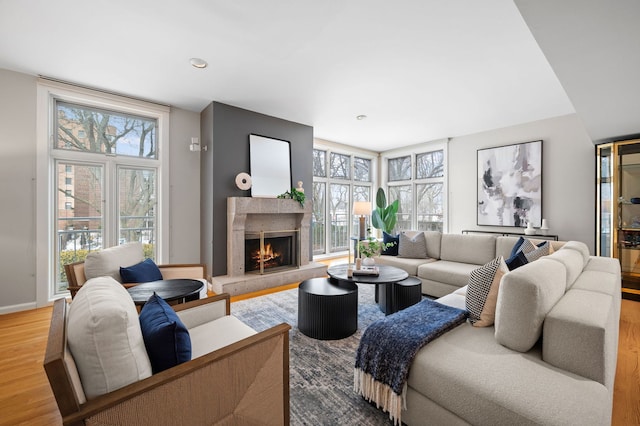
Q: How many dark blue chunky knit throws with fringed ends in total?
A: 1